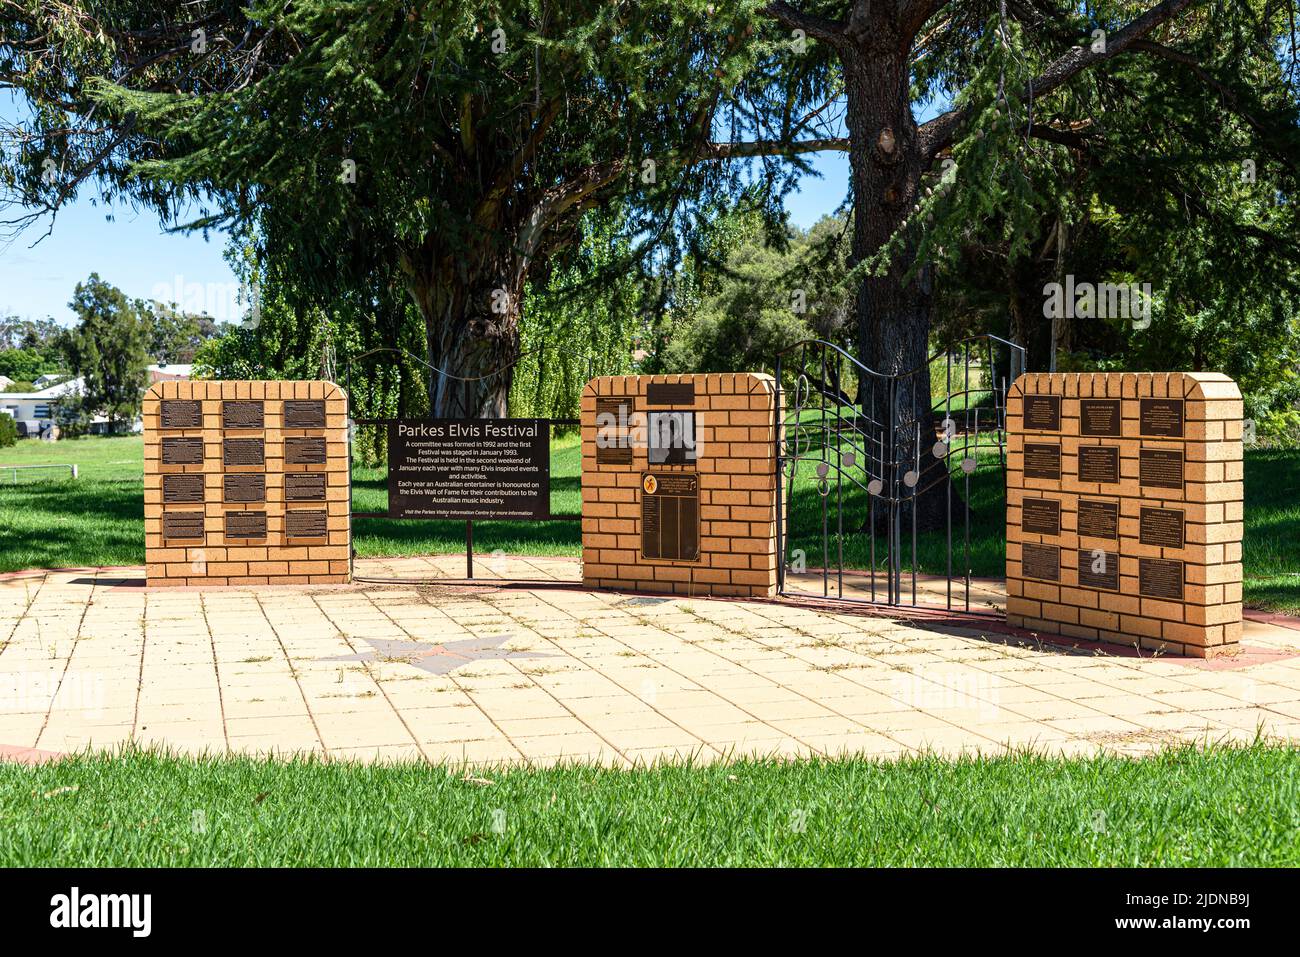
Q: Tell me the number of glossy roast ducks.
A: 0